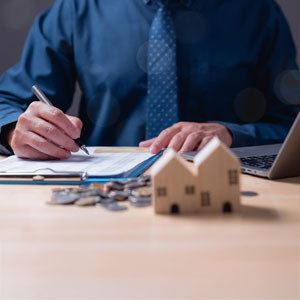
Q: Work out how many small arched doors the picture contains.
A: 2